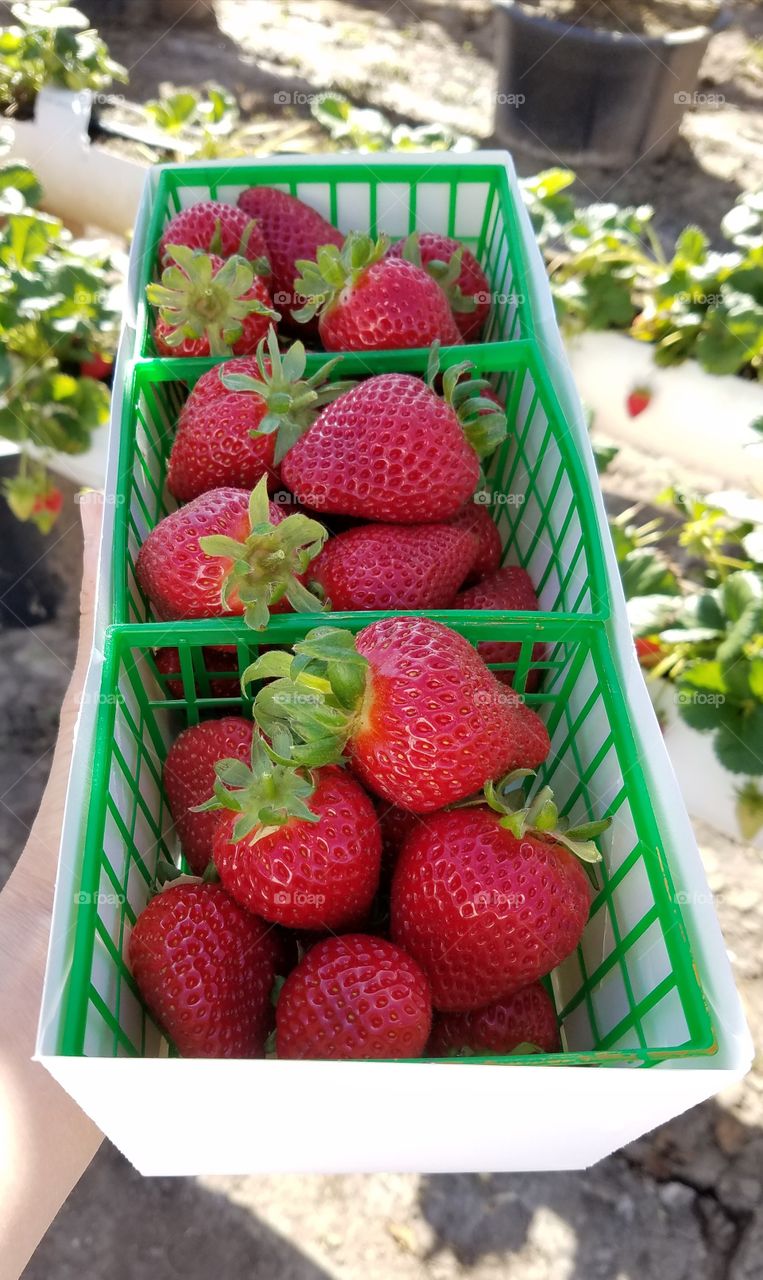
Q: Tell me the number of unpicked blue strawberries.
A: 0